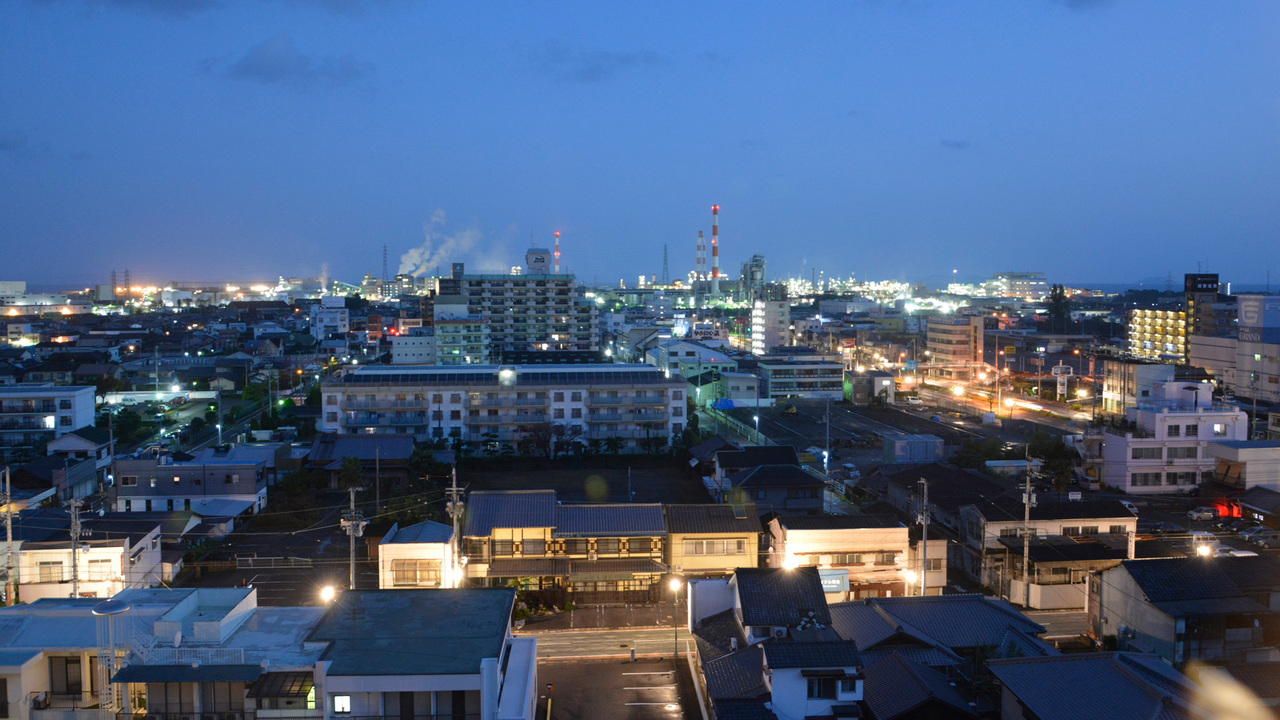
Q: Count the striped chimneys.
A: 3